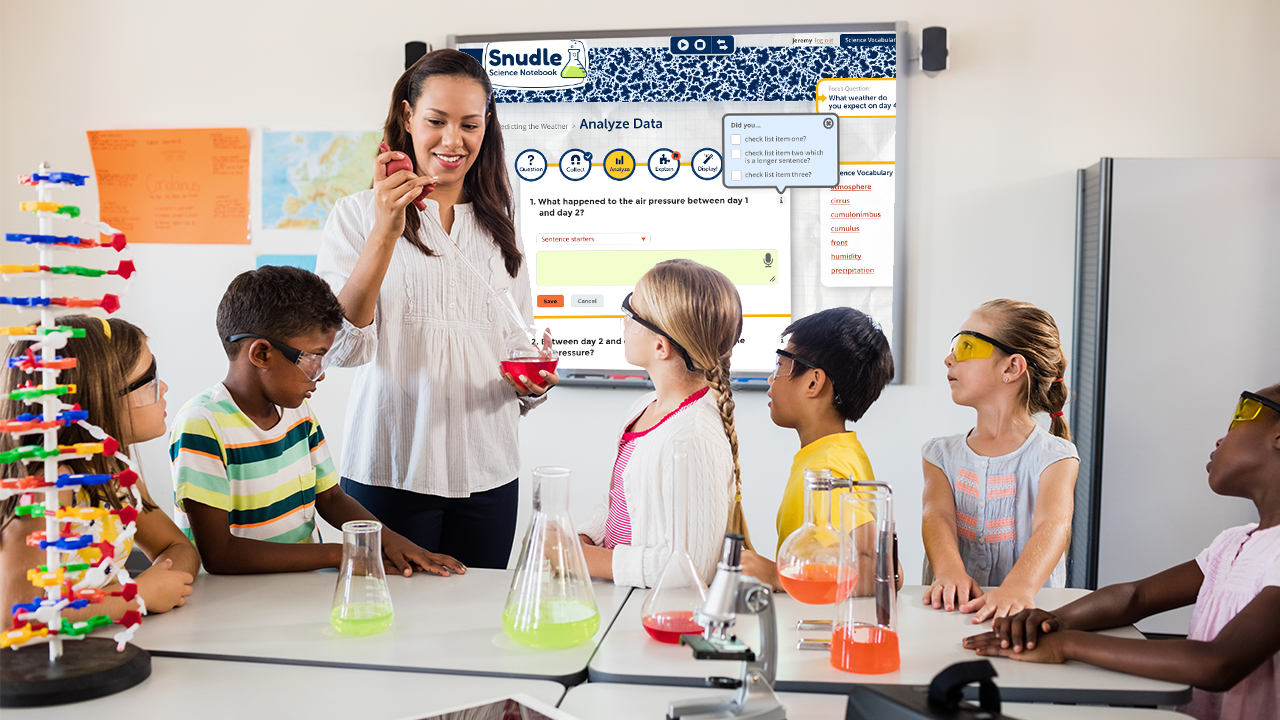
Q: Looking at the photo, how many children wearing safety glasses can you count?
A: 6